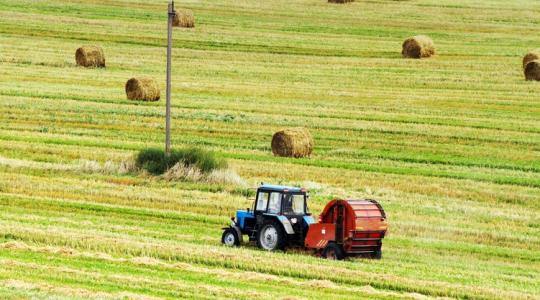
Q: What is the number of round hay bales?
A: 8